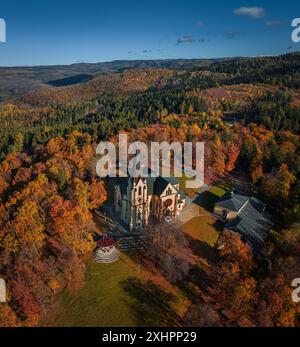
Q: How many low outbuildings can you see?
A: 1